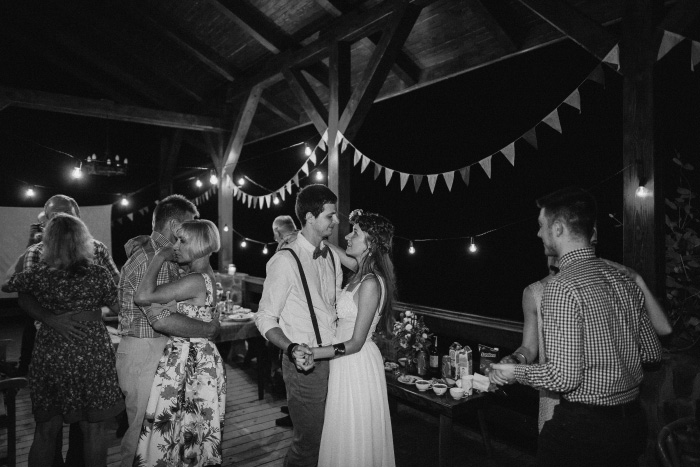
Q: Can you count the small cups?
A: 3